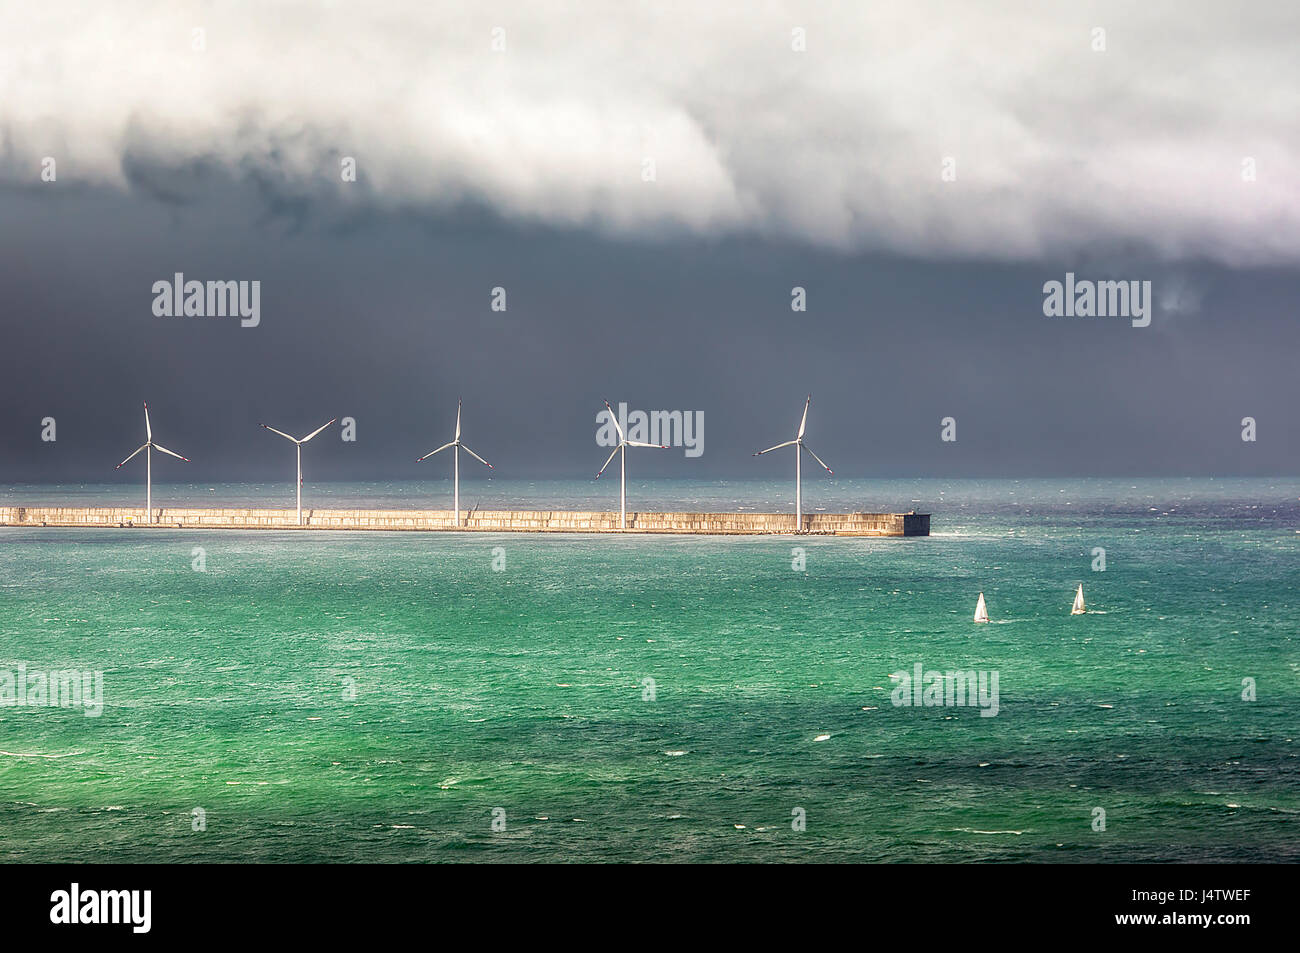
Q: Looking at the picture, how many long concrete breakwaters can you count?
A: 1